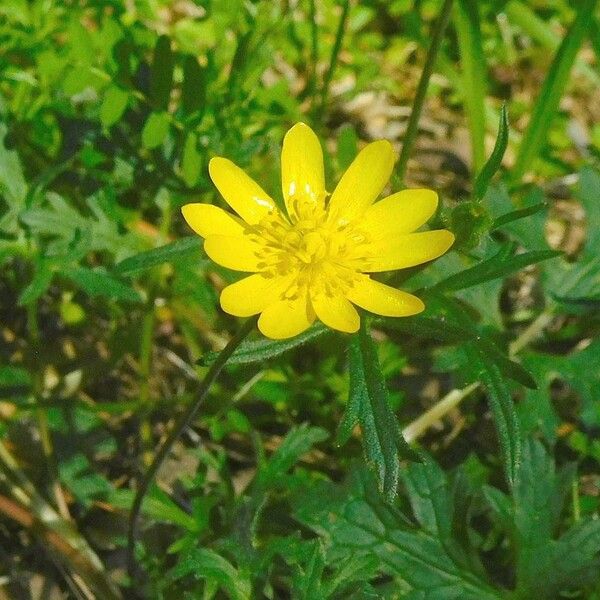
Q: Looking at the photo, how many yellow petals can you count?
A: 11